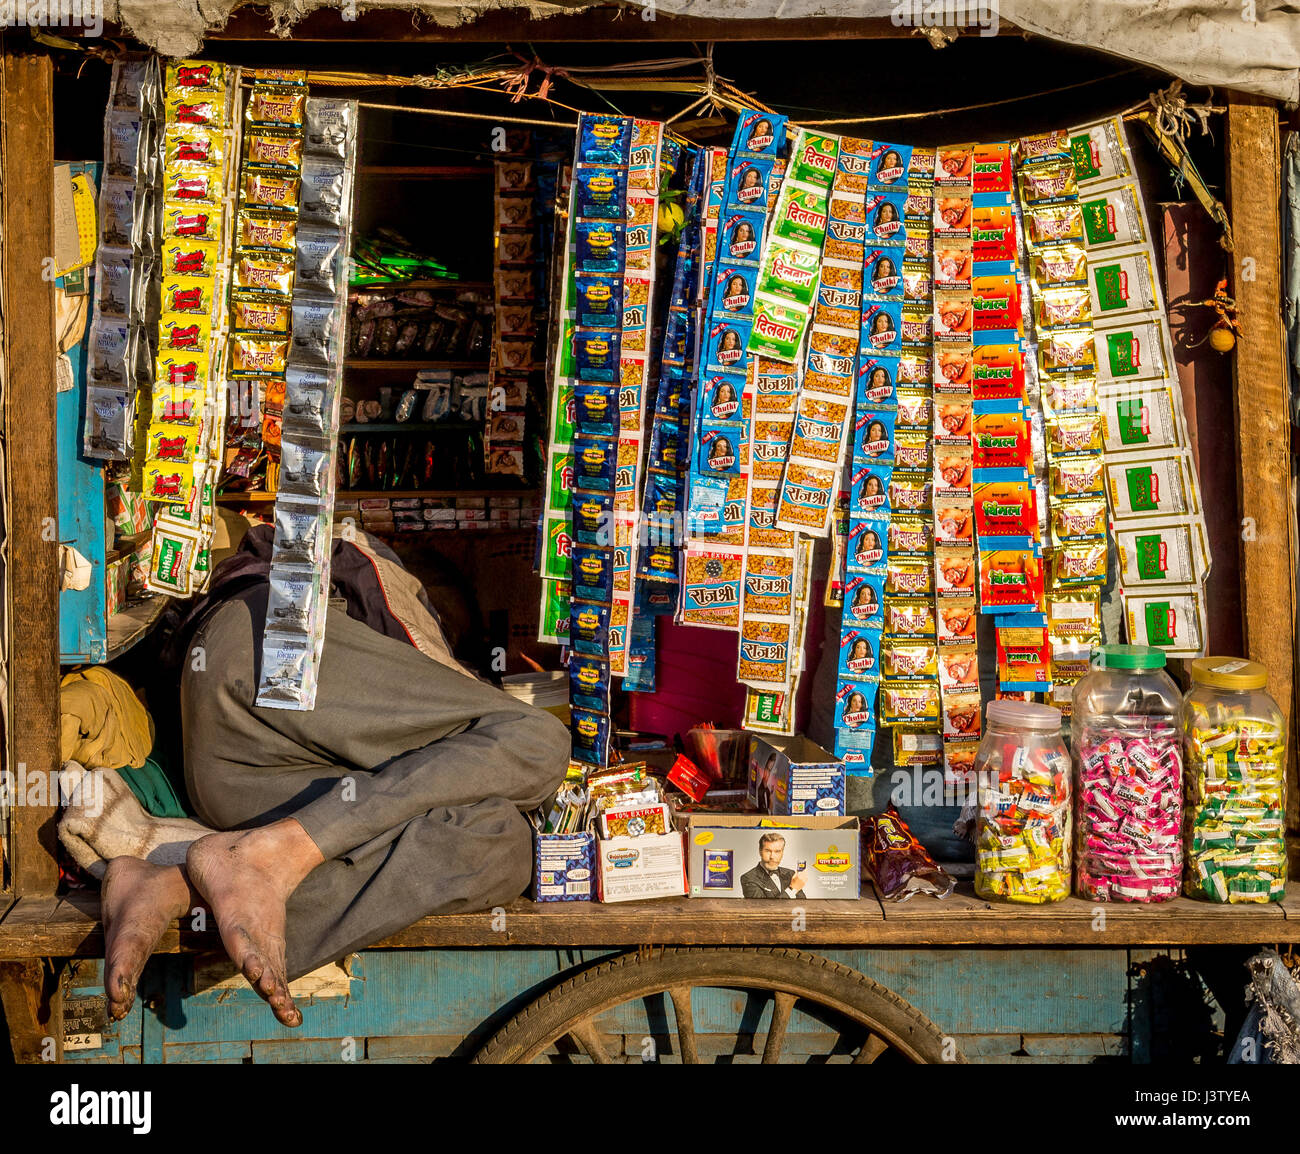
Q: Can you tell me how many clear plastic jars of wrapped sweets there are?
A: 3